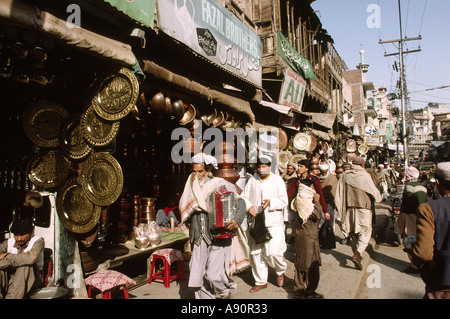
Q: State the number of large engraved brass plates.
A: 7